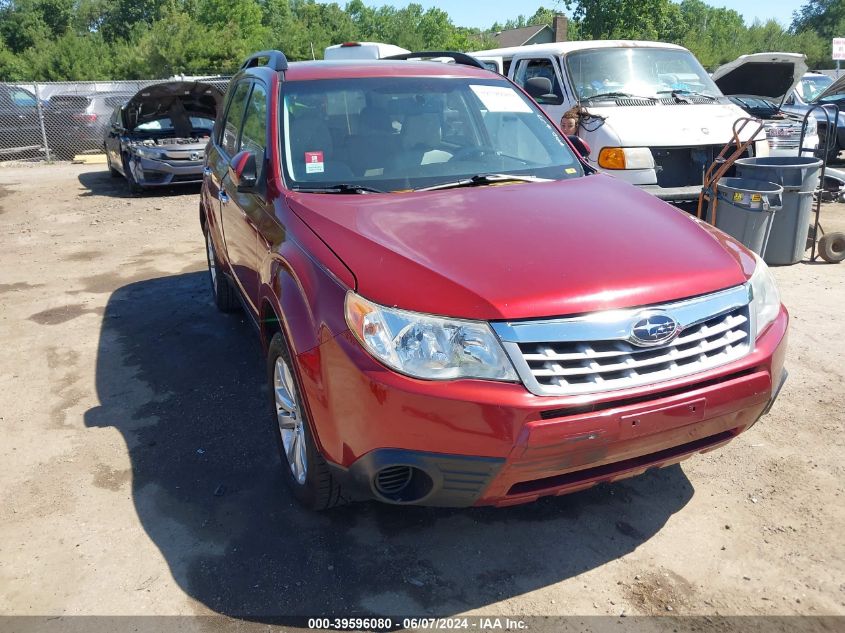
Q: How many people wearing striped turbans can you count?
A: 0